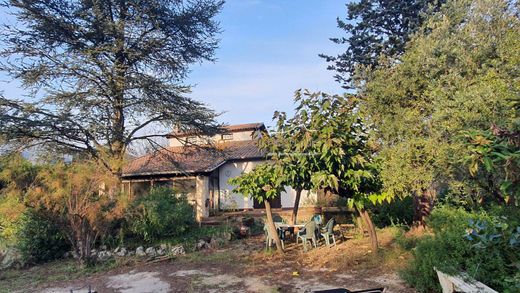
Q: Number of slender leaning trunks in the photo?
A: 3